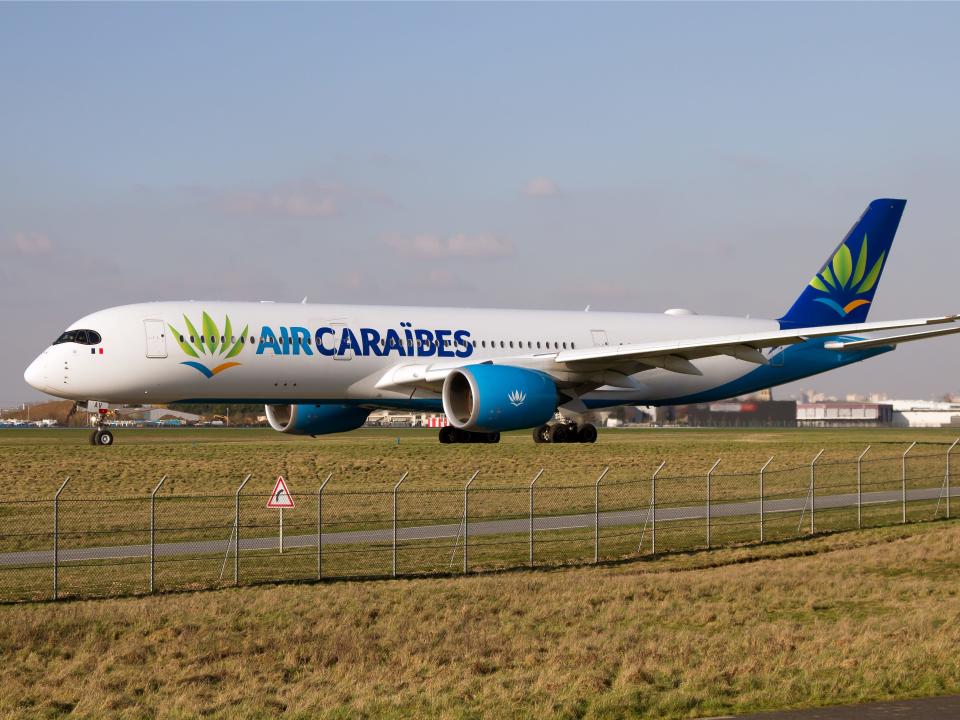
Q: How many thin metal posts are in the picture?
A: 15